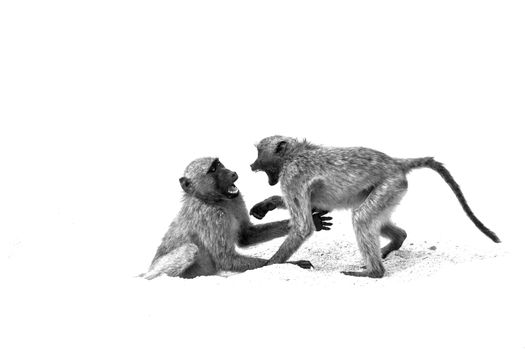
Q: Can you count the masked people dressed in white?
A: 0